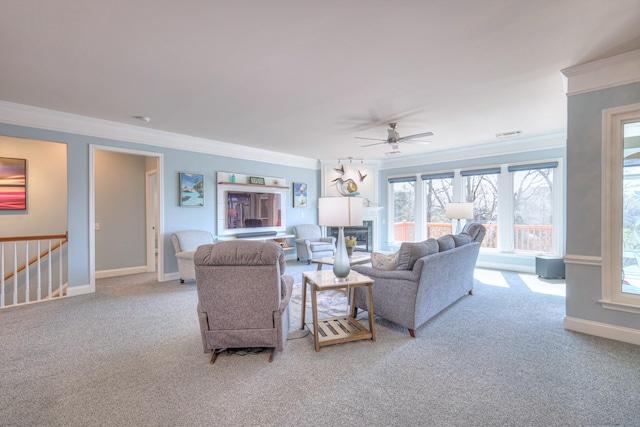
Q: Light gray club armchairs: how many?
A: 2